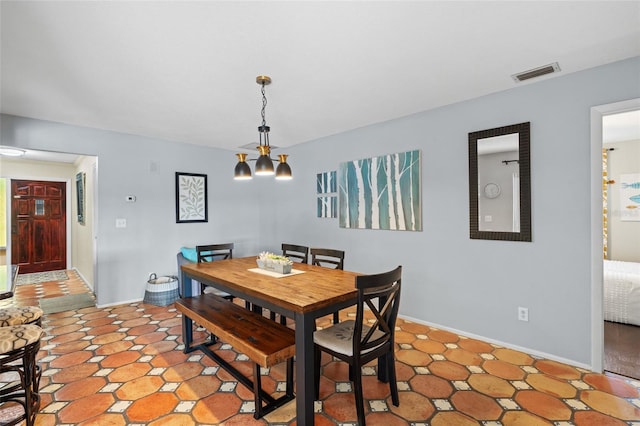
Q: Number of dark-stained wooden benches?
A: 1